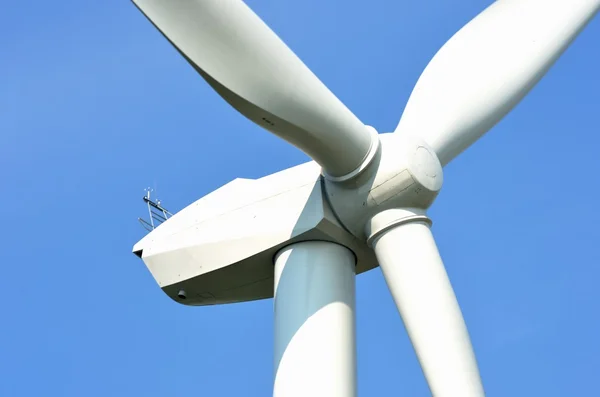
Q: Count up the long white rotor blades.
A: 3